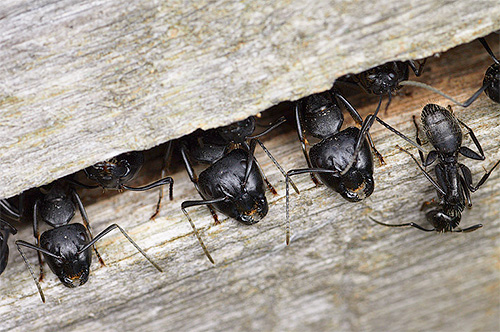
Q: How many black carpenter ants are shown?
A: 9